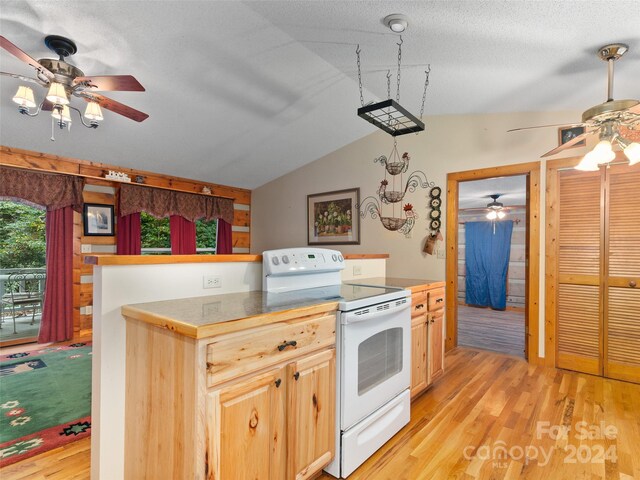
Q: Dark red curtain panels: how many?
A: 4